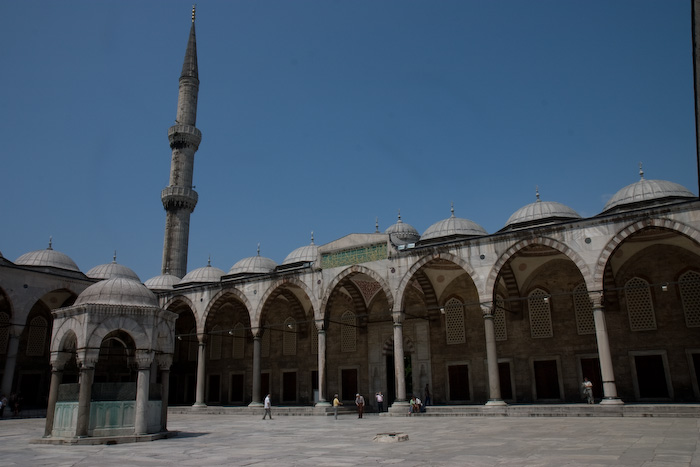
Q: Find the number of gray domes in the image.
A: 11